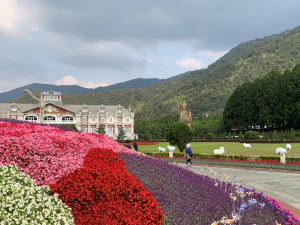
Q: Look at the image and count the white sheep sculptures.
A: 6